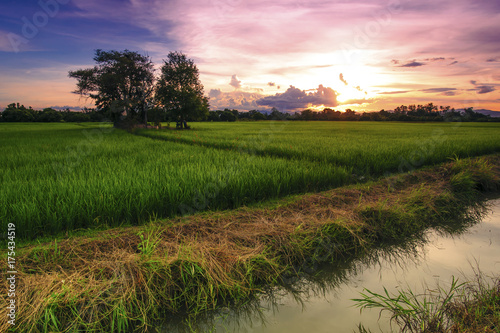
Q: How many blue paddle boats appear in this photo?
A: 0